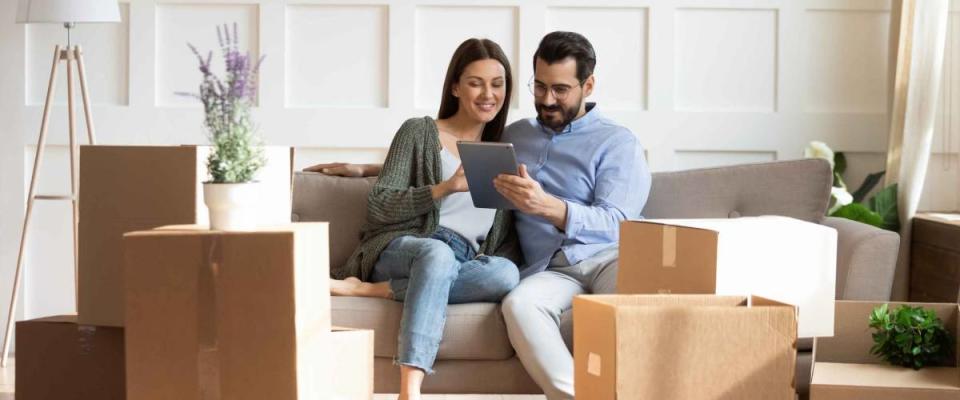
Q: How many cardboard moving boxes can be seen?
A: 7